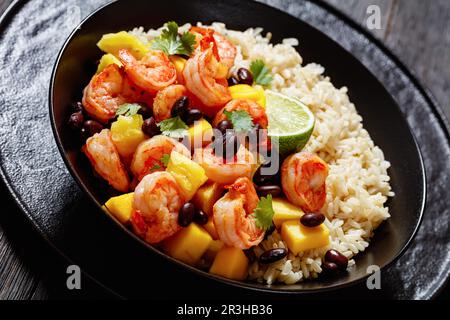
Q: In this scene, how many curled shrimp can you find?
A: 12